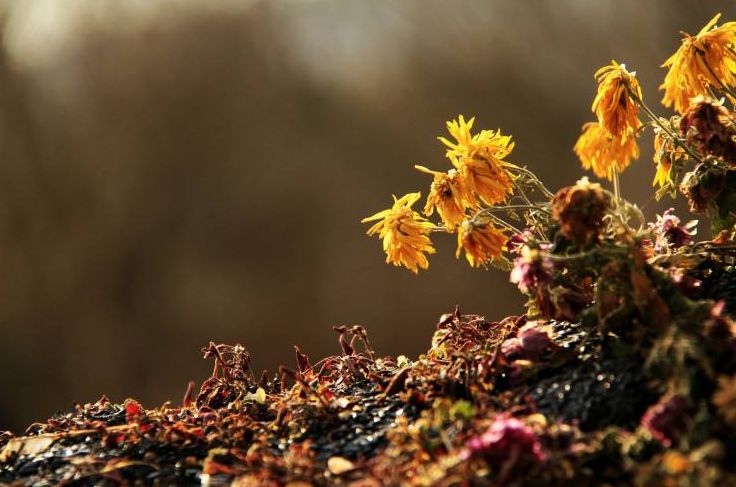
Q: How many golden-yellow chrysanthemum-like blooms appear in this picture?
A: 8